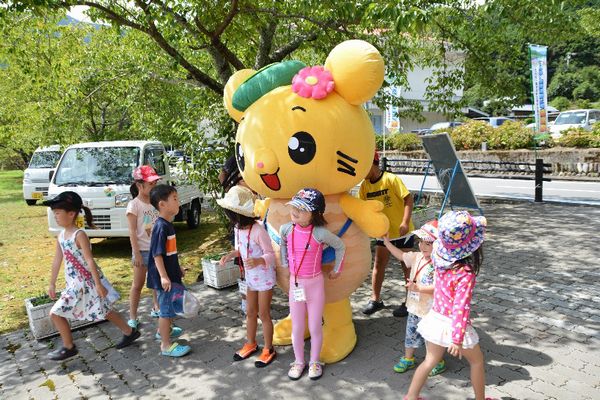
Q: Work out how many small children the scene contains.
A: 7